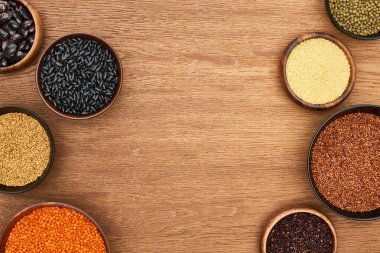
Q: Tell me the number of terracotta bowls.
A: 2